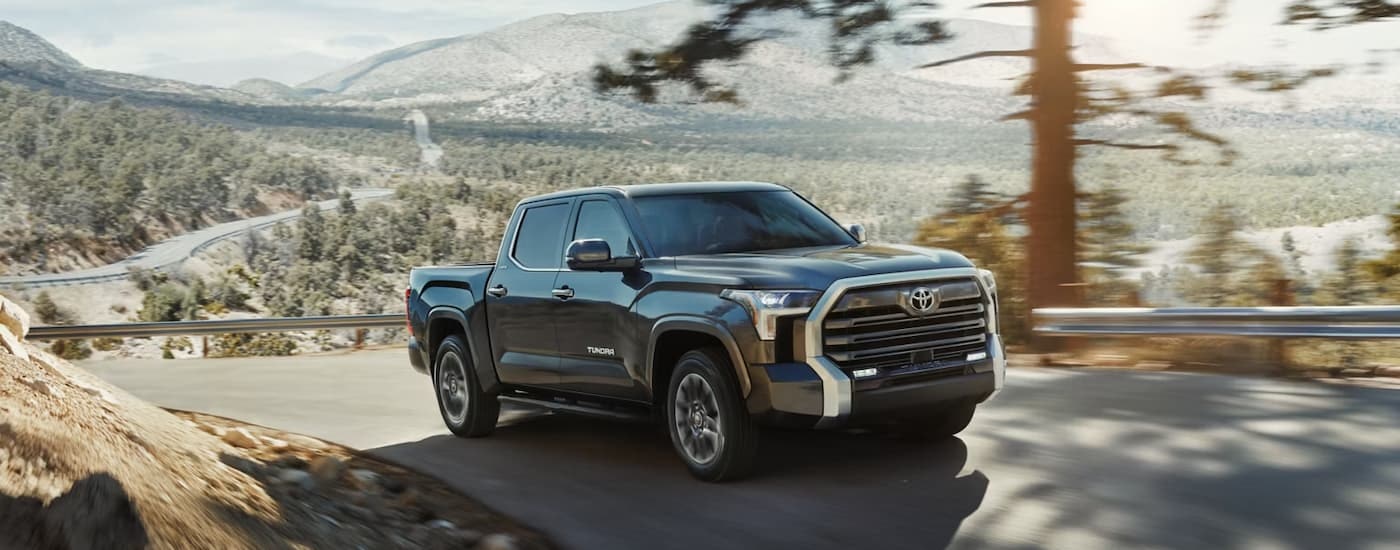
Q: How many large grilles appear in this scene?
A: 1